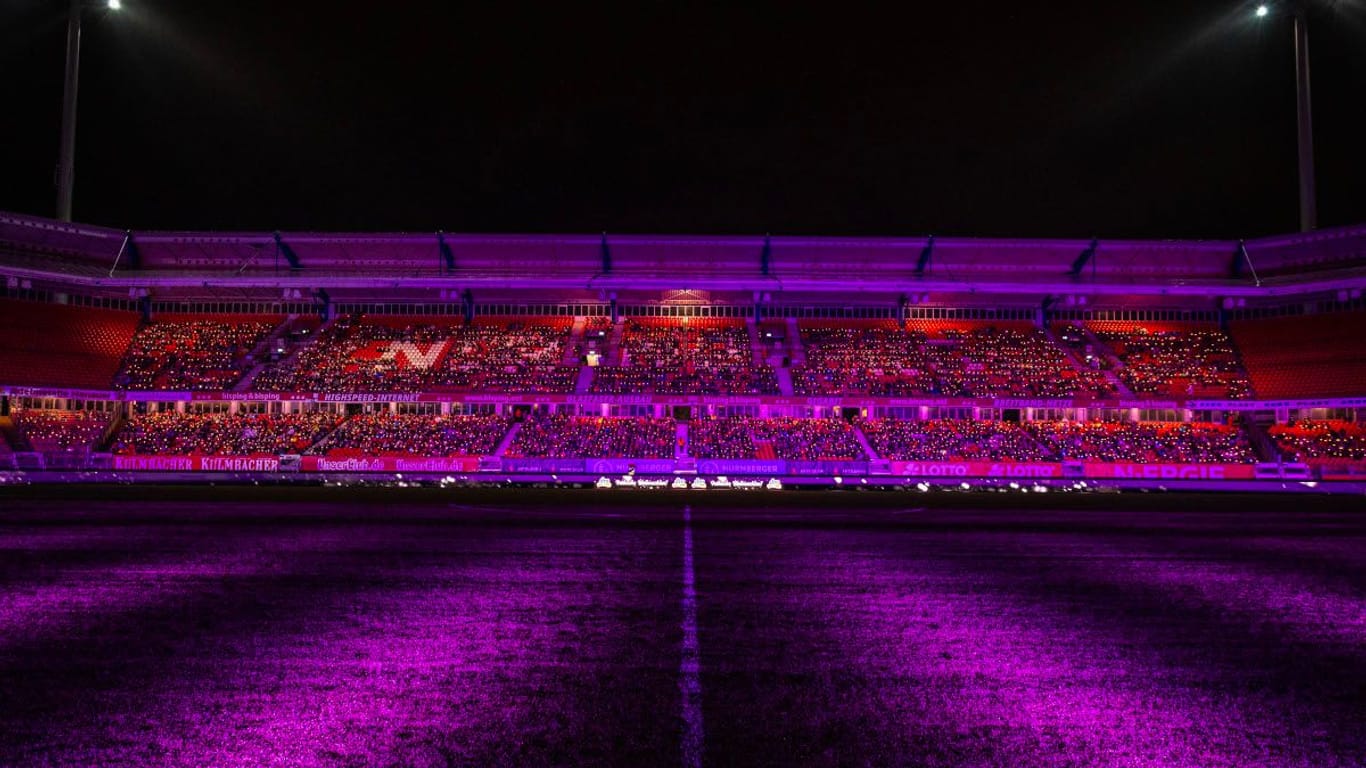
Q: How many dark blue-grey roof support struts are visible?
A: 8